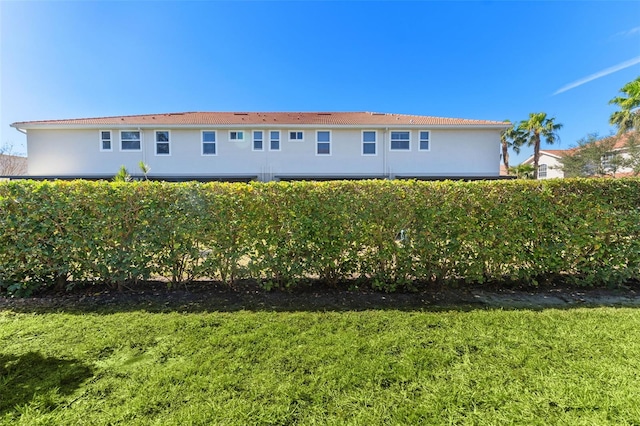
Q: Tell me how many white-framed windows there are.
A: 12